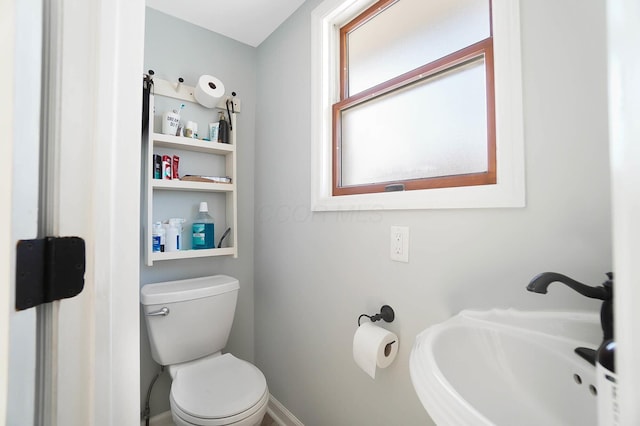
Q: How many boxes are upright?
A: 3